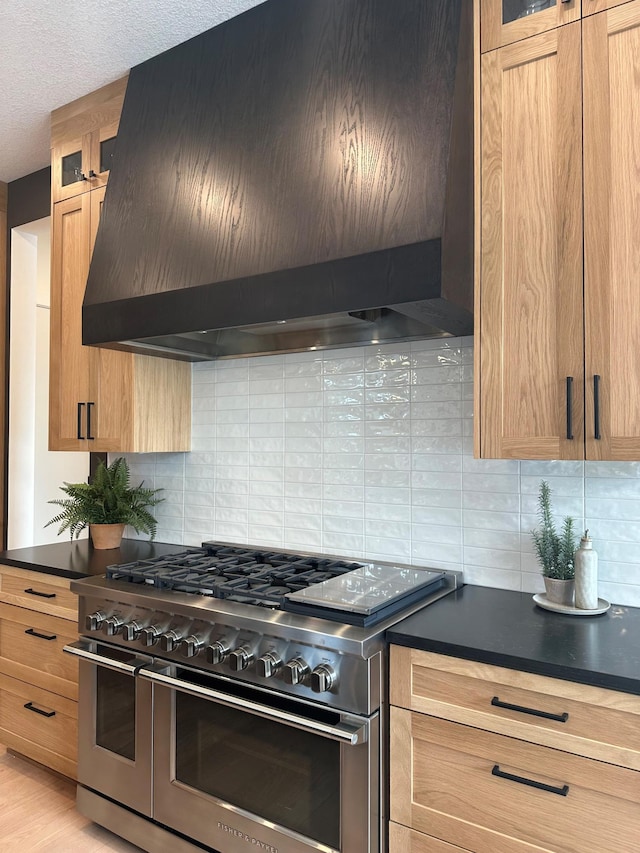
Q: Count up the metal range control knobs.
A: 11